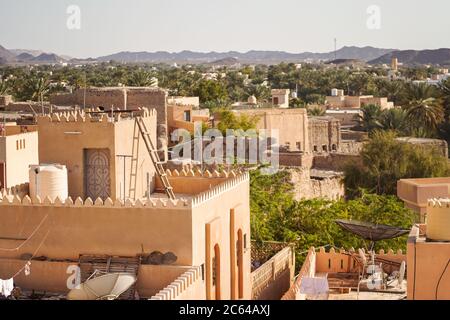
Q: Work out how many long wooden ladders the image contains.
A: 1